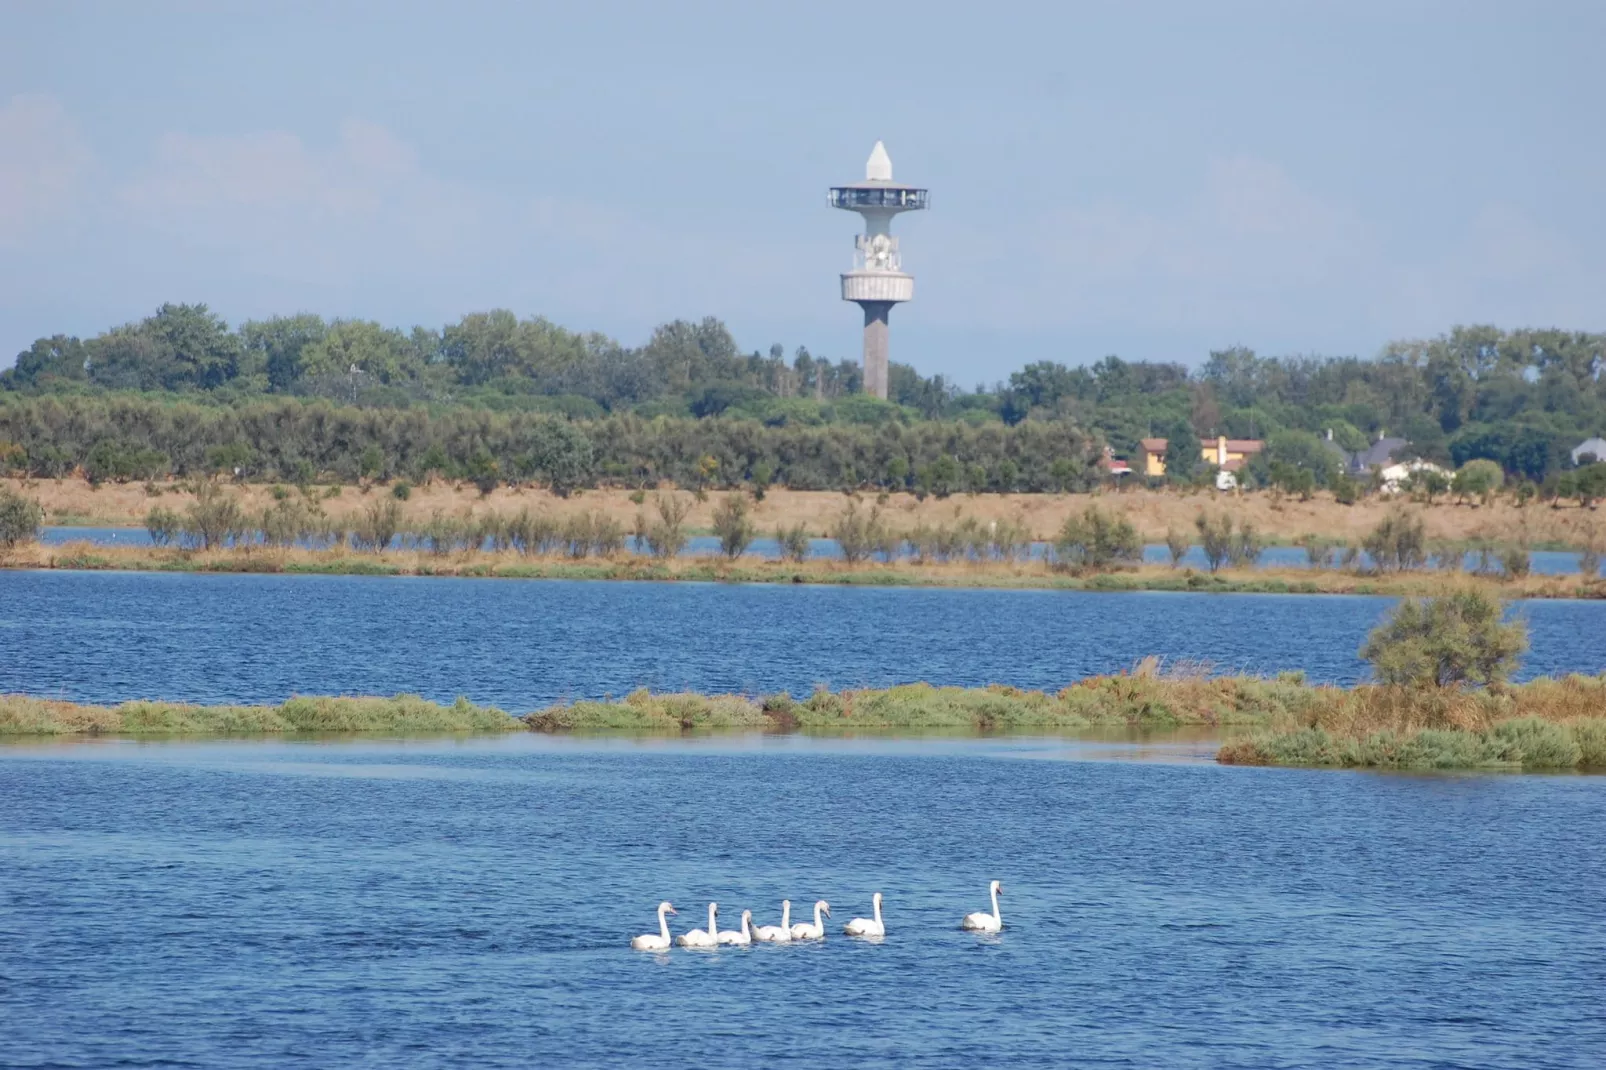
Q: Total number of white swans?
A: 7